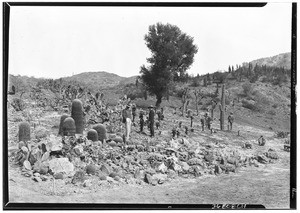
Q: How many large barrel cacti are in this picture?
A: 6